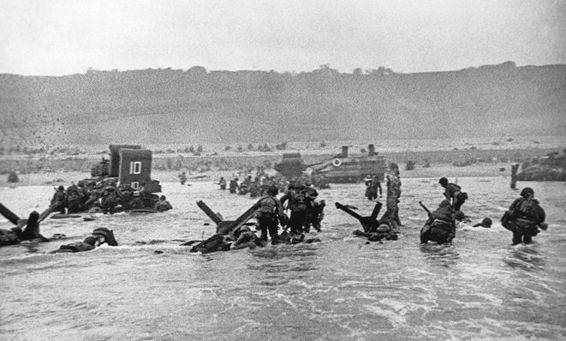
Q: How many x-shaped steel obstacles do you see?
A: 3